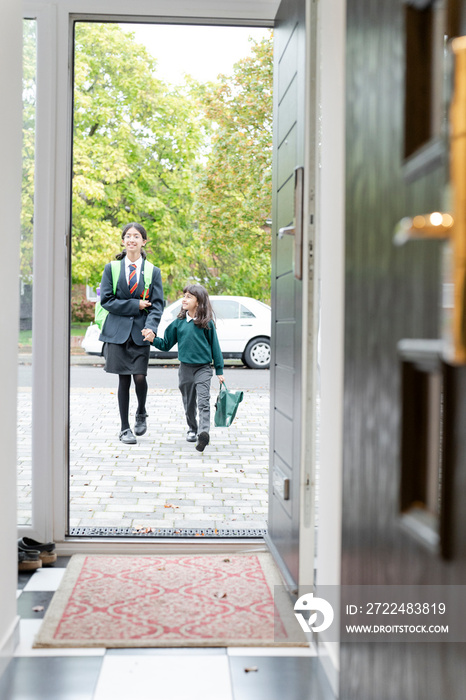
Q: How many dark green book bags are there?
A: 1